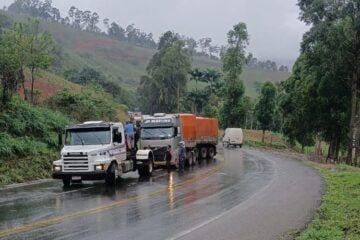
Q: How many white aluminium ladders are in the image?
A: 0